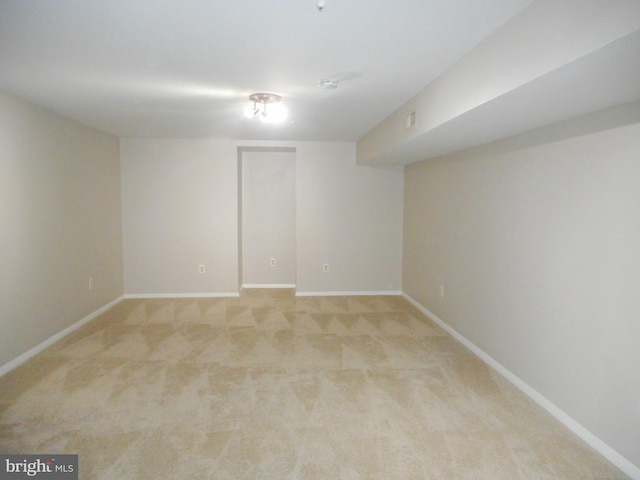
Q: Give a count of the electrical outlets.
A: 5